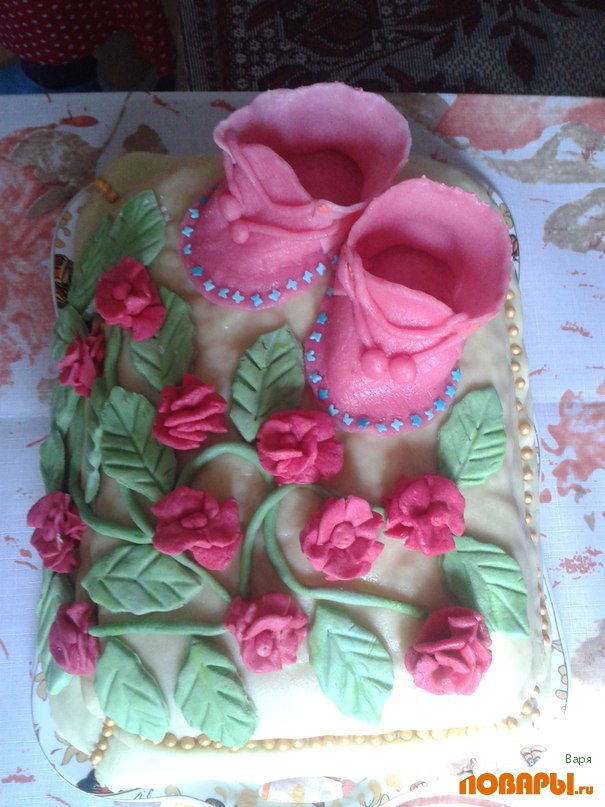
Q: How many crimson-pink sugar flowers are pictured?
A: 11